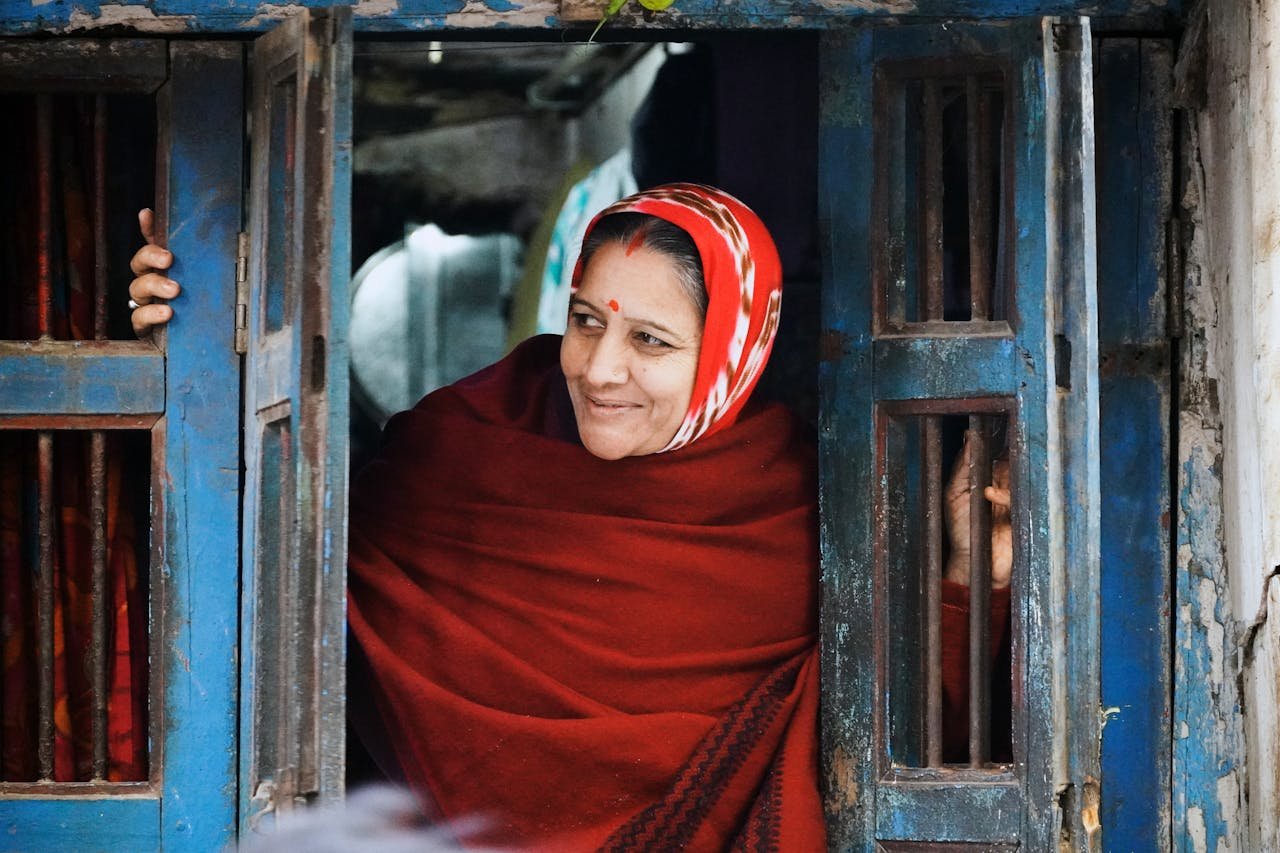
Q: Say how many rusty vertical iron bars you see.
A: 8